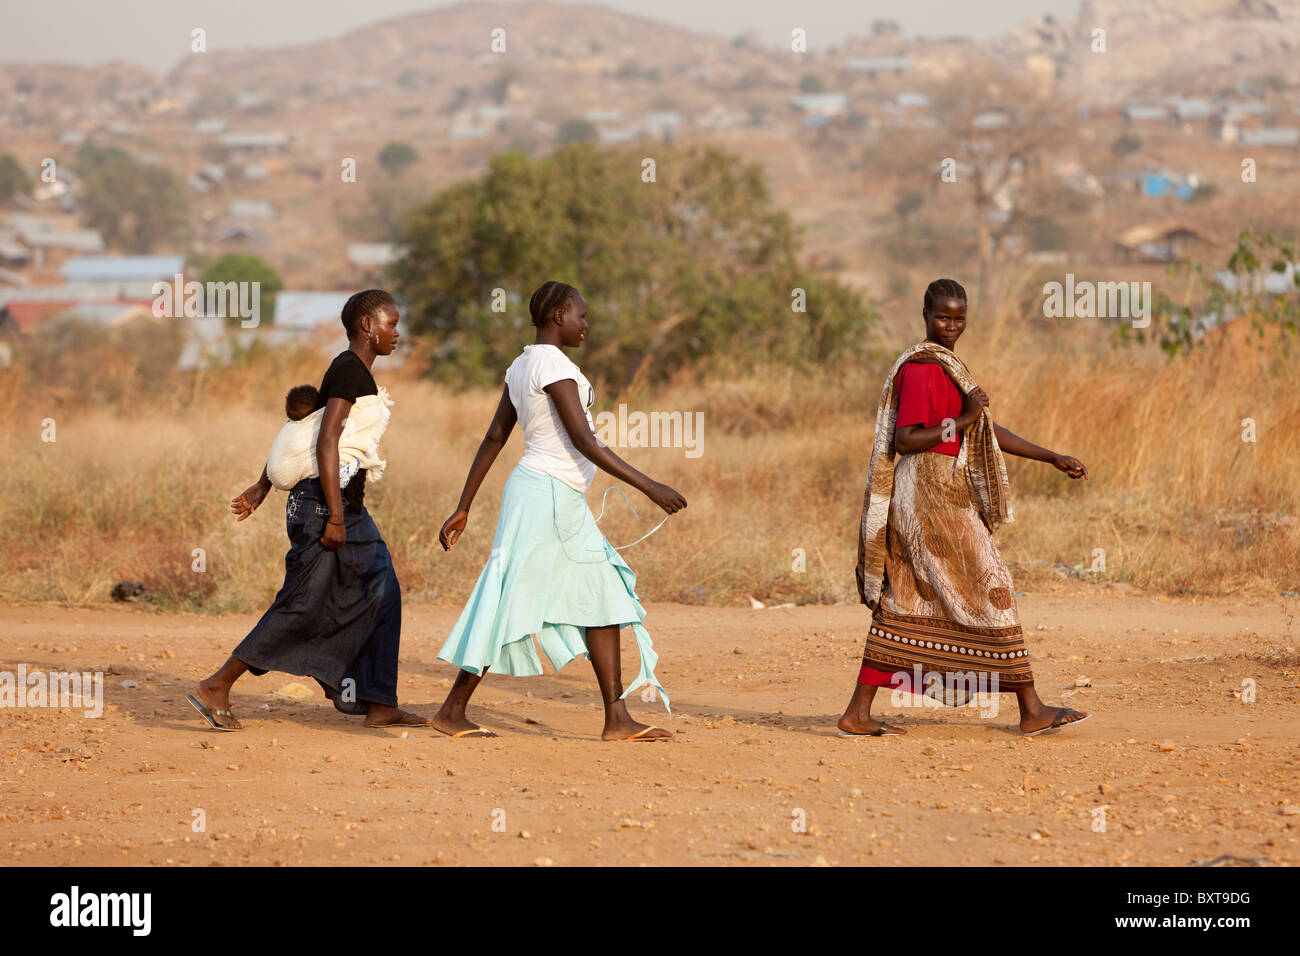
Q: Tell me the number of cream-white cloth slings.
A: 1